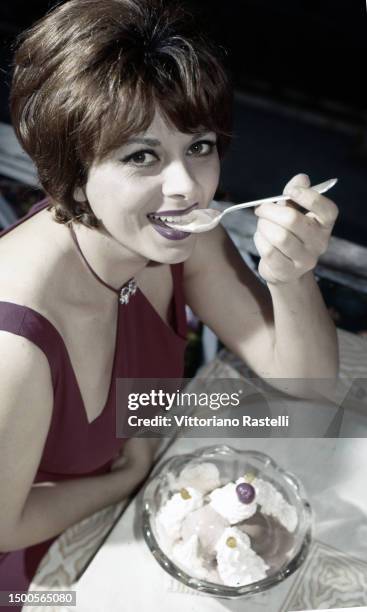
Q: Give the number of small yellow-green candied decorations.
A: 3